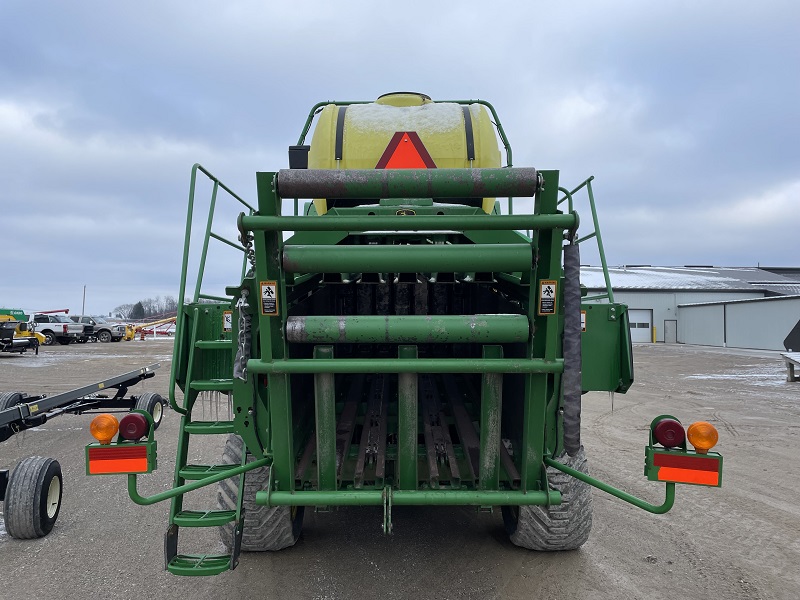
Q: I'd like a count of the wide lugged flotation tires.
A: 2